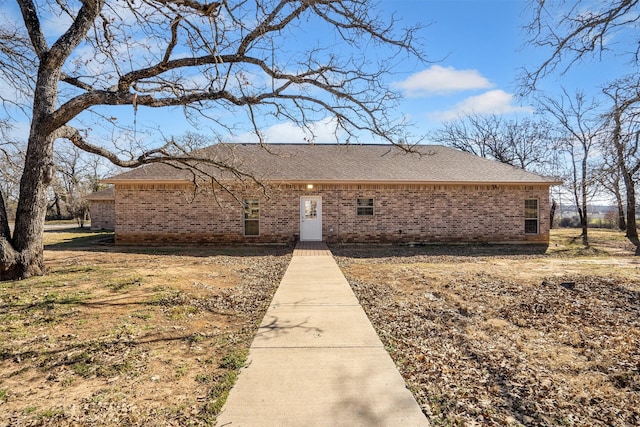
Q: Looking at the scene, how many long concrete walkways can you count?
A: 1